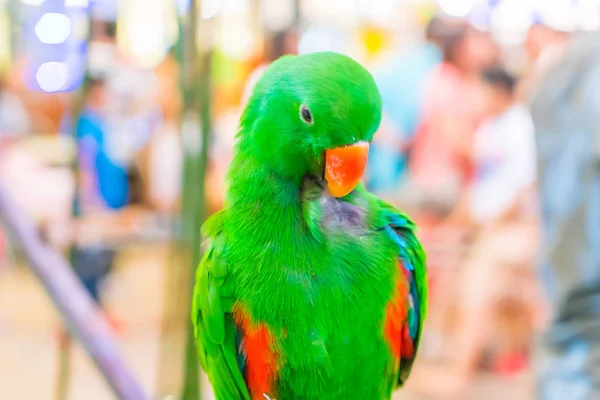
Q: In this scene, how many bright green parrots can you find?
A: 1